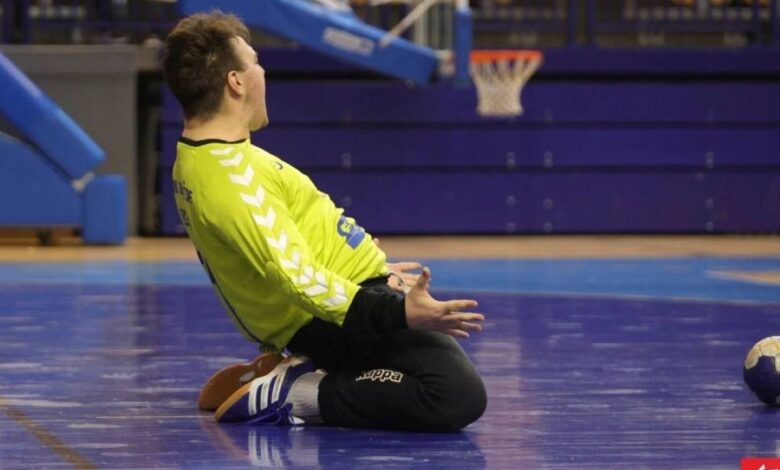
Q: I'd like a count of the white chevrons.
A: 10